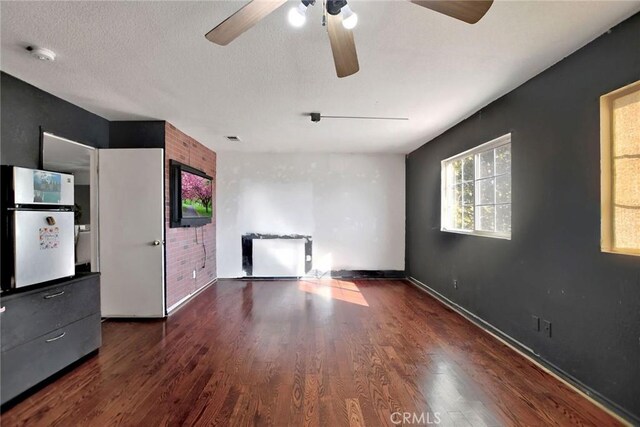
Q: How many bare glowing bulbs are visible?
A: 2